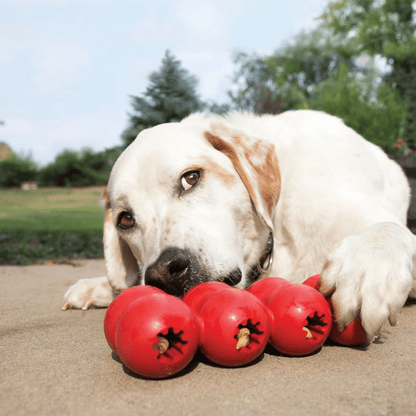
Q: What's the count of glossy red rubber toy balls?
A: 4